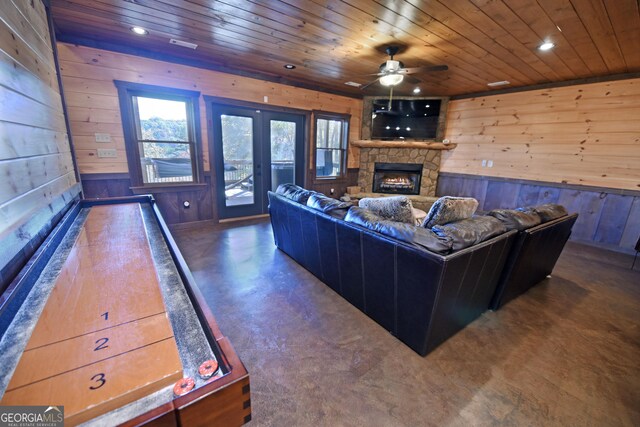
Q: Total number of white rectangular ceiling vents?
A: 3